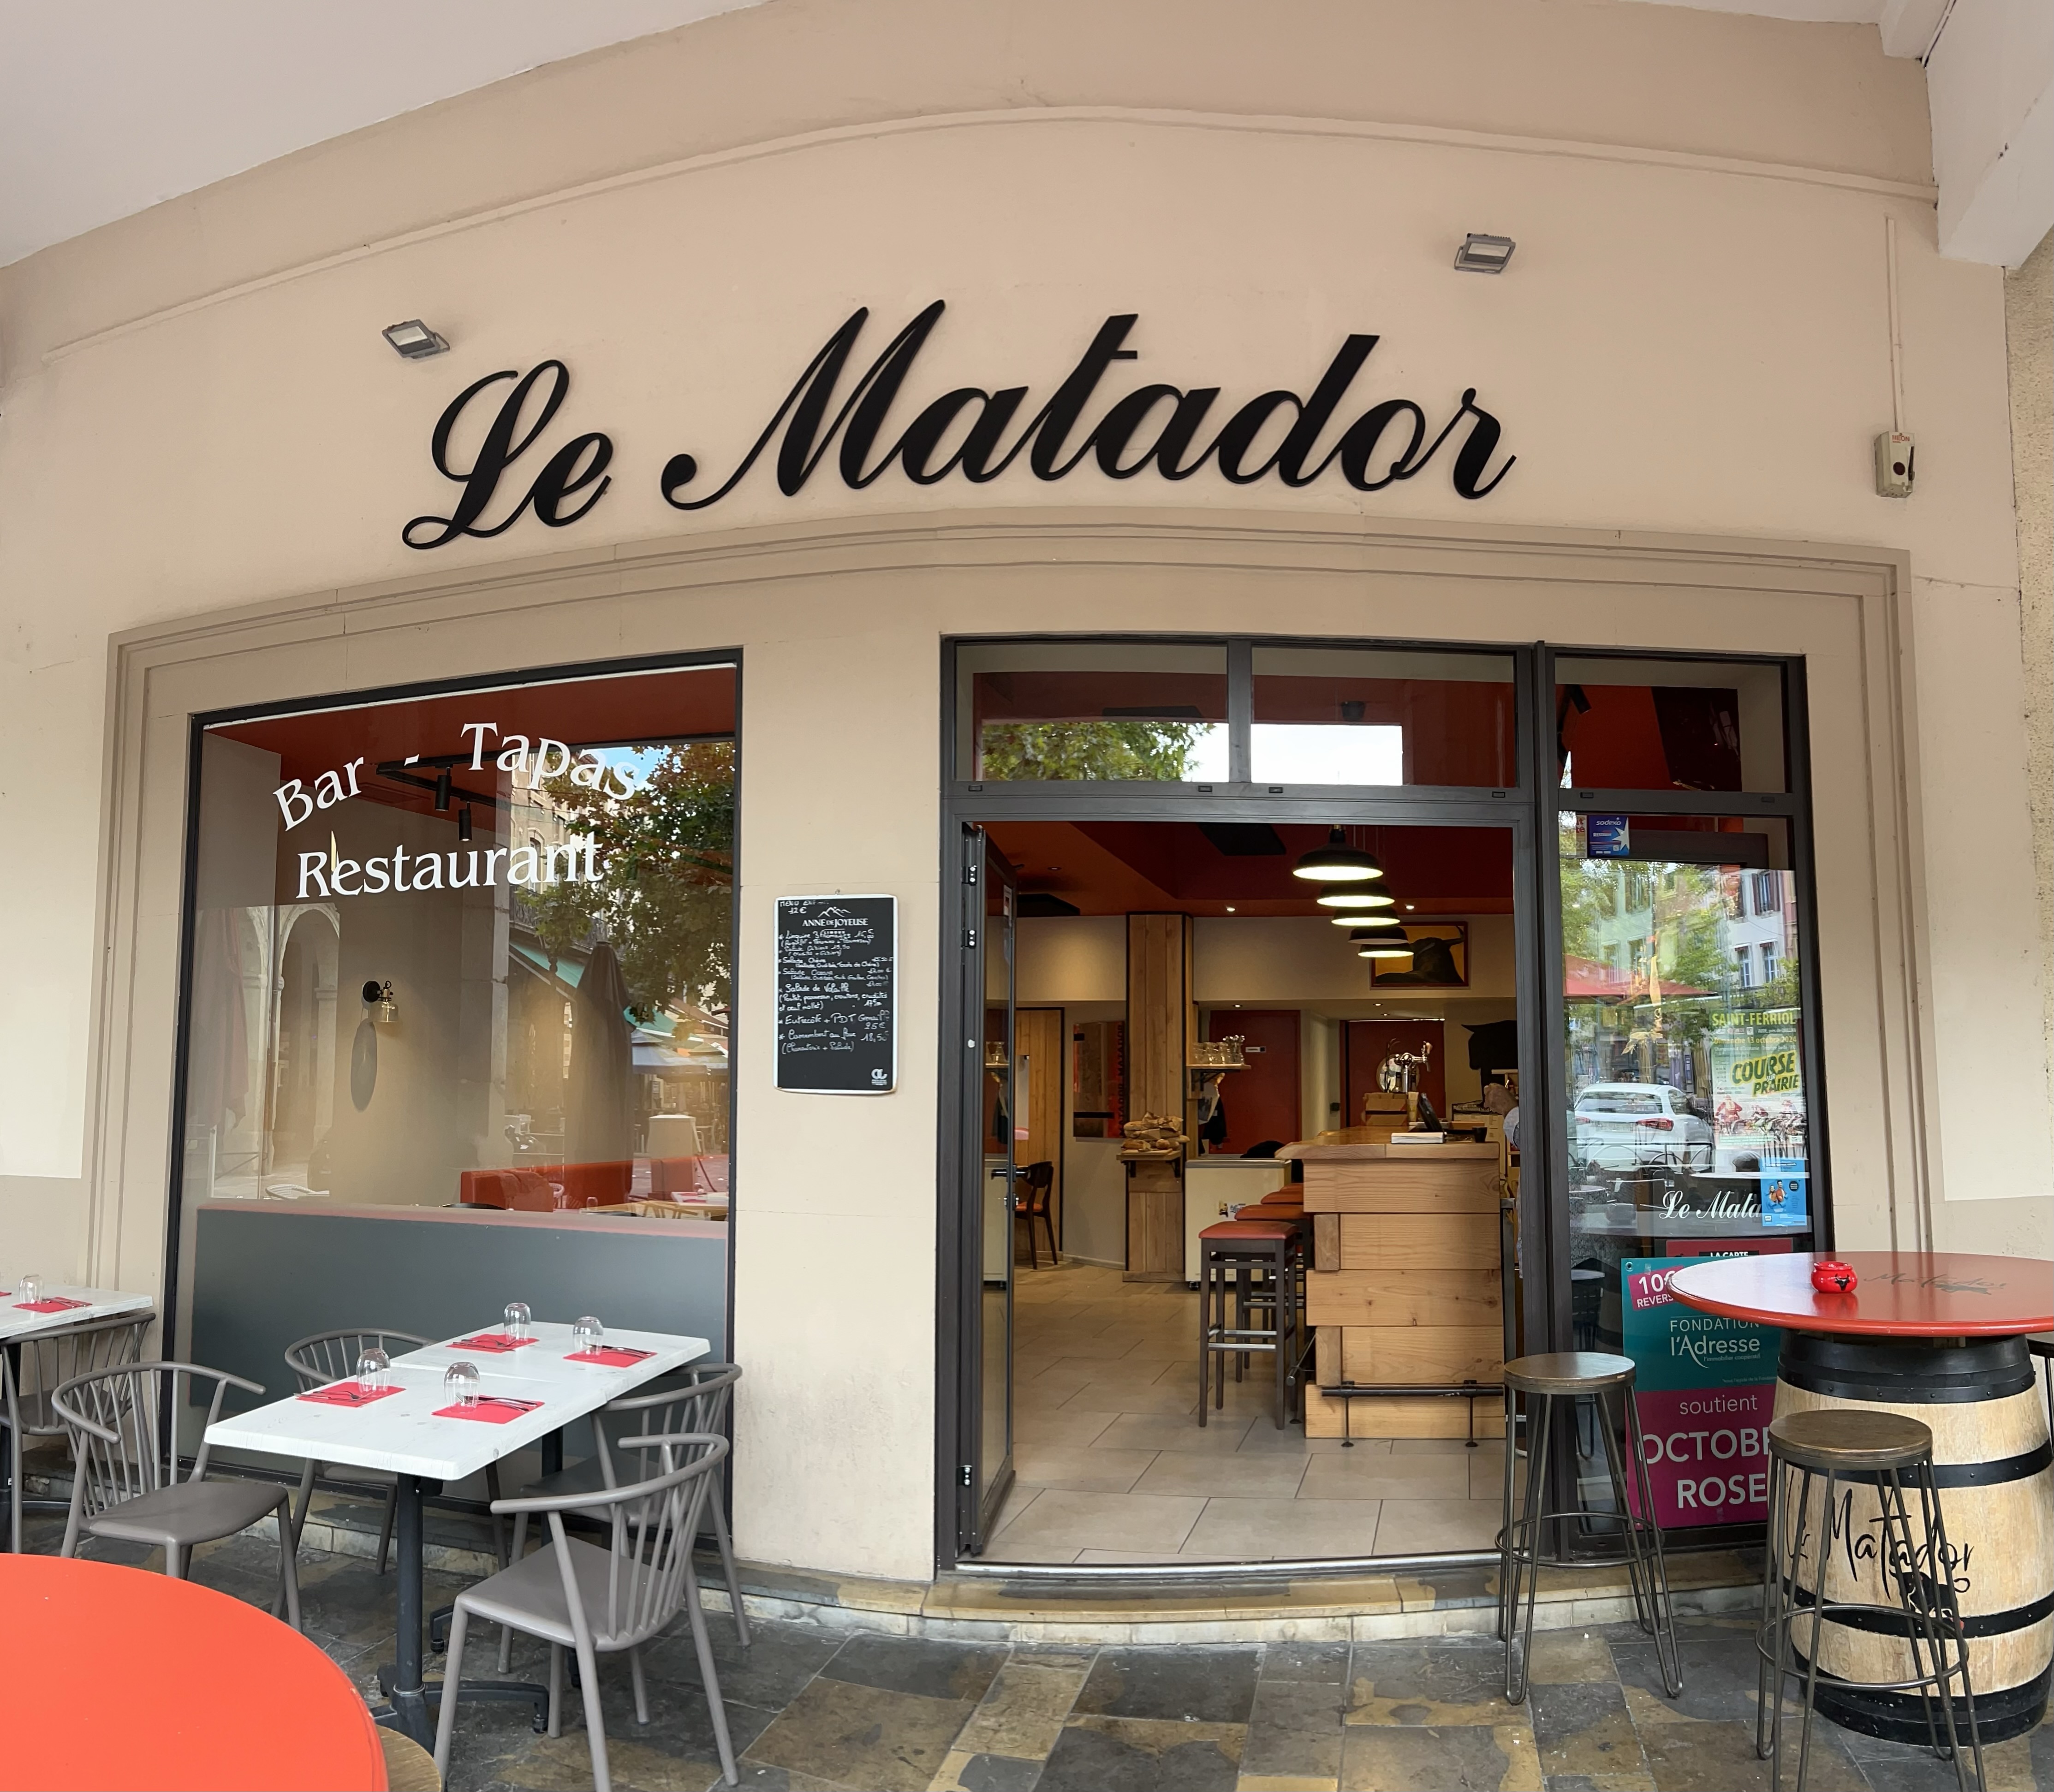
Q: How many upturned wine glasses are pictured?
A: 5